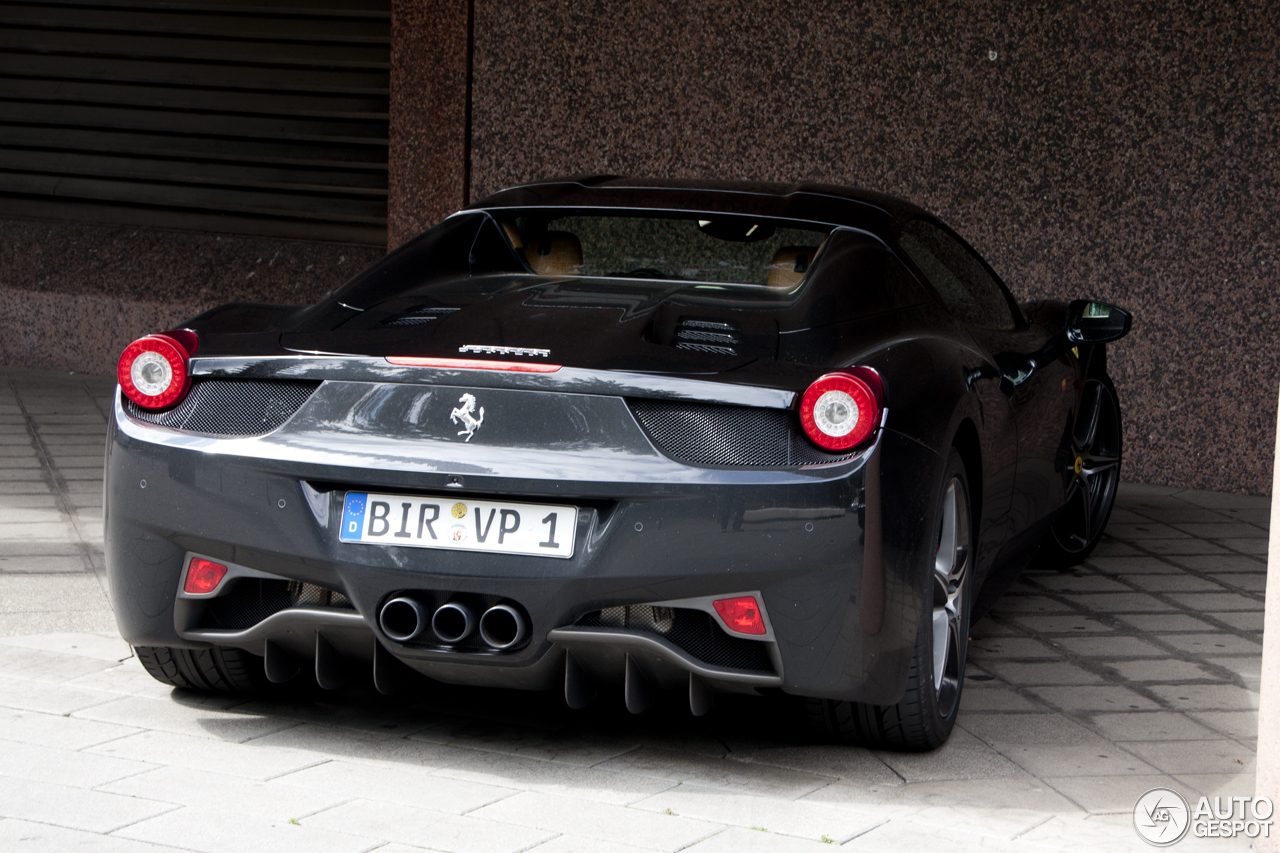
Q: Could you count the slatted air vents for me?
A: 2